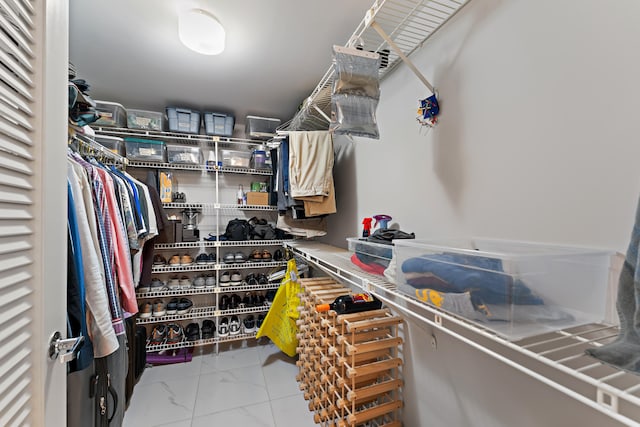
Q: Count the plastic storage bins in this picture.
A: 11